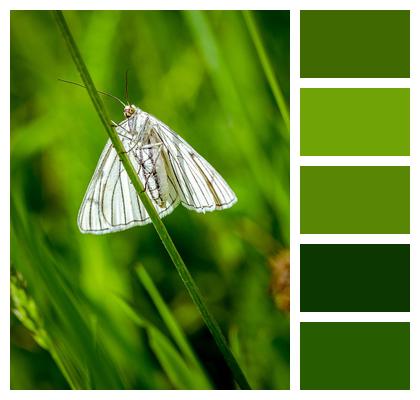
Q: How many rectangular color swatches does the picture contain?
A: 5